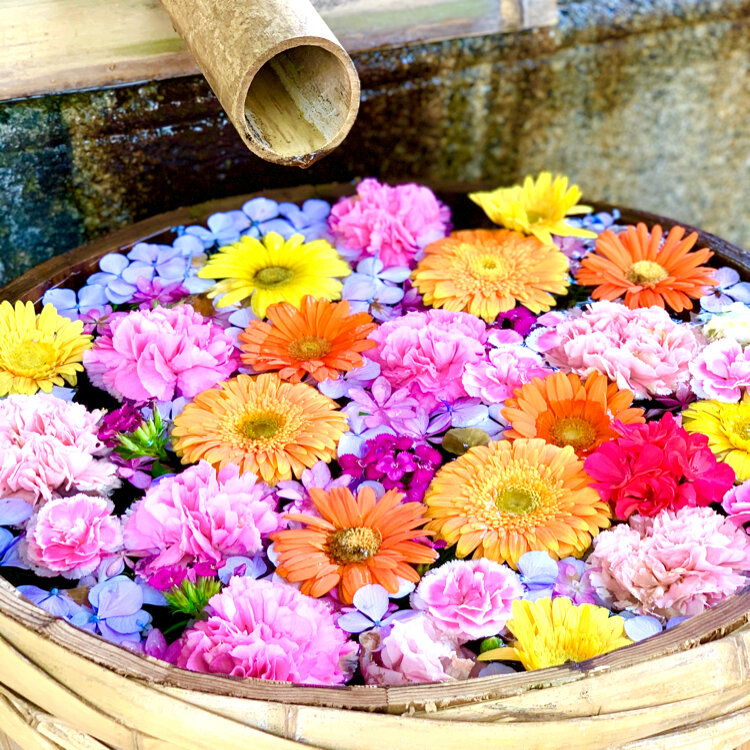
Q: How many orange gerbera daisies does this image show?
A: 7